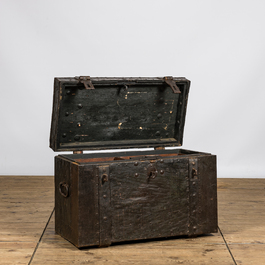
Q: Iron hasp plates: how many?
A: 2